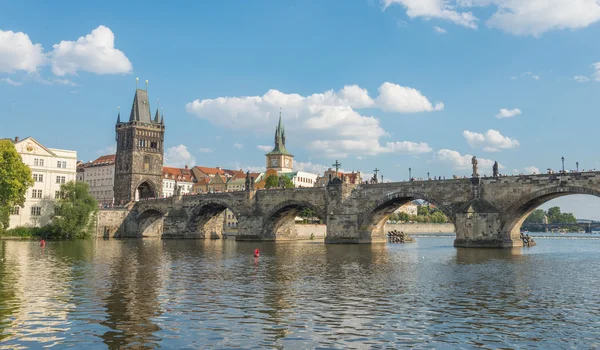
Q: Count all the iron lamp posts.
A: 5